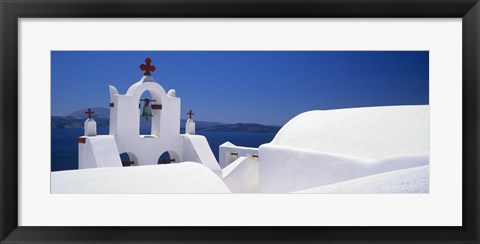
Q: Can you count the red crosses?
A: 3